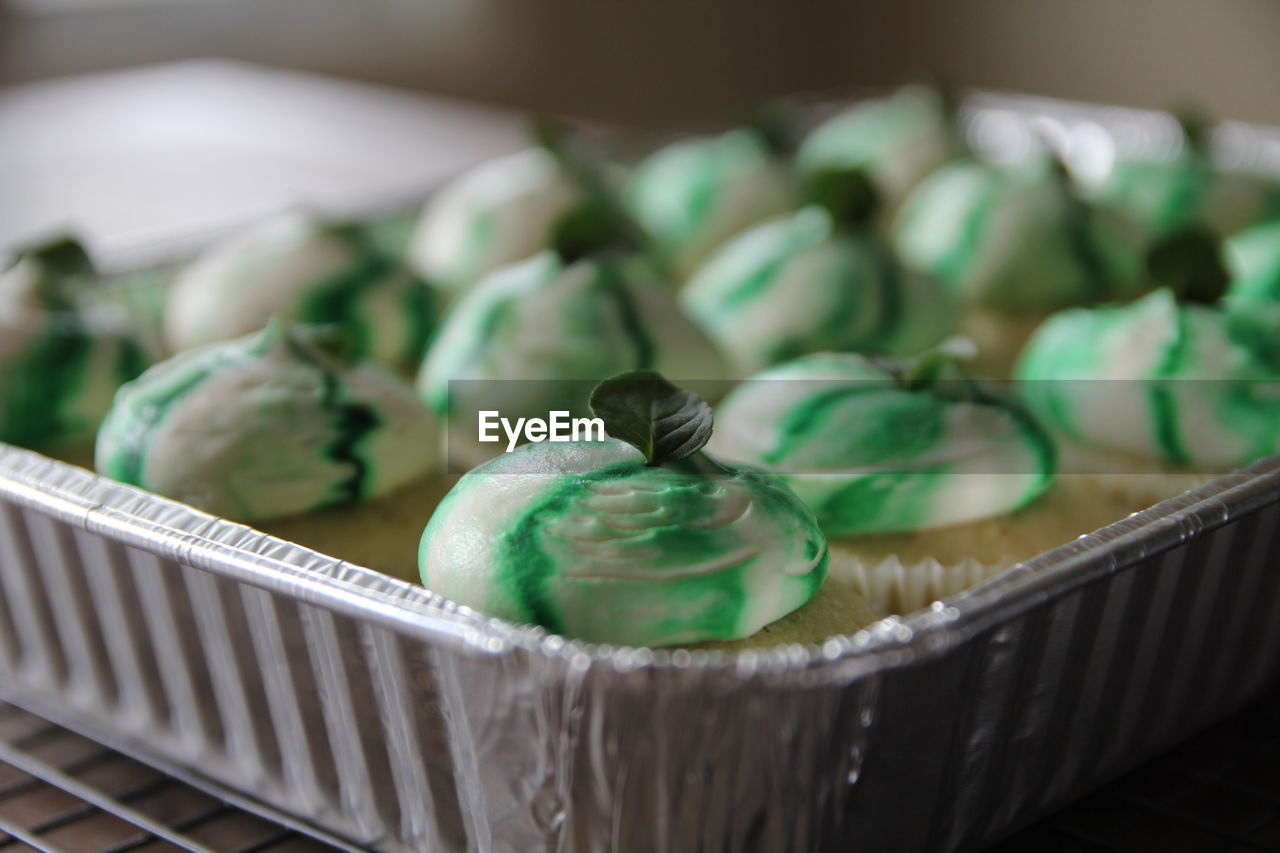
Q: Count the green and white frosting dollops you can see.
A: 14